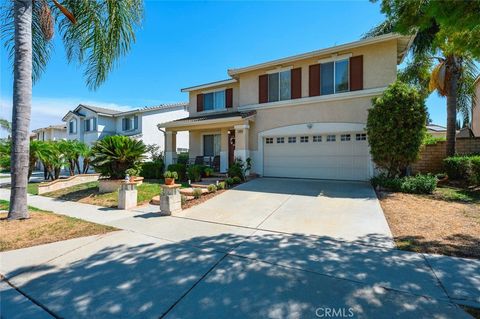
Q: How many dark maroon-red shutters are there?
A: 6